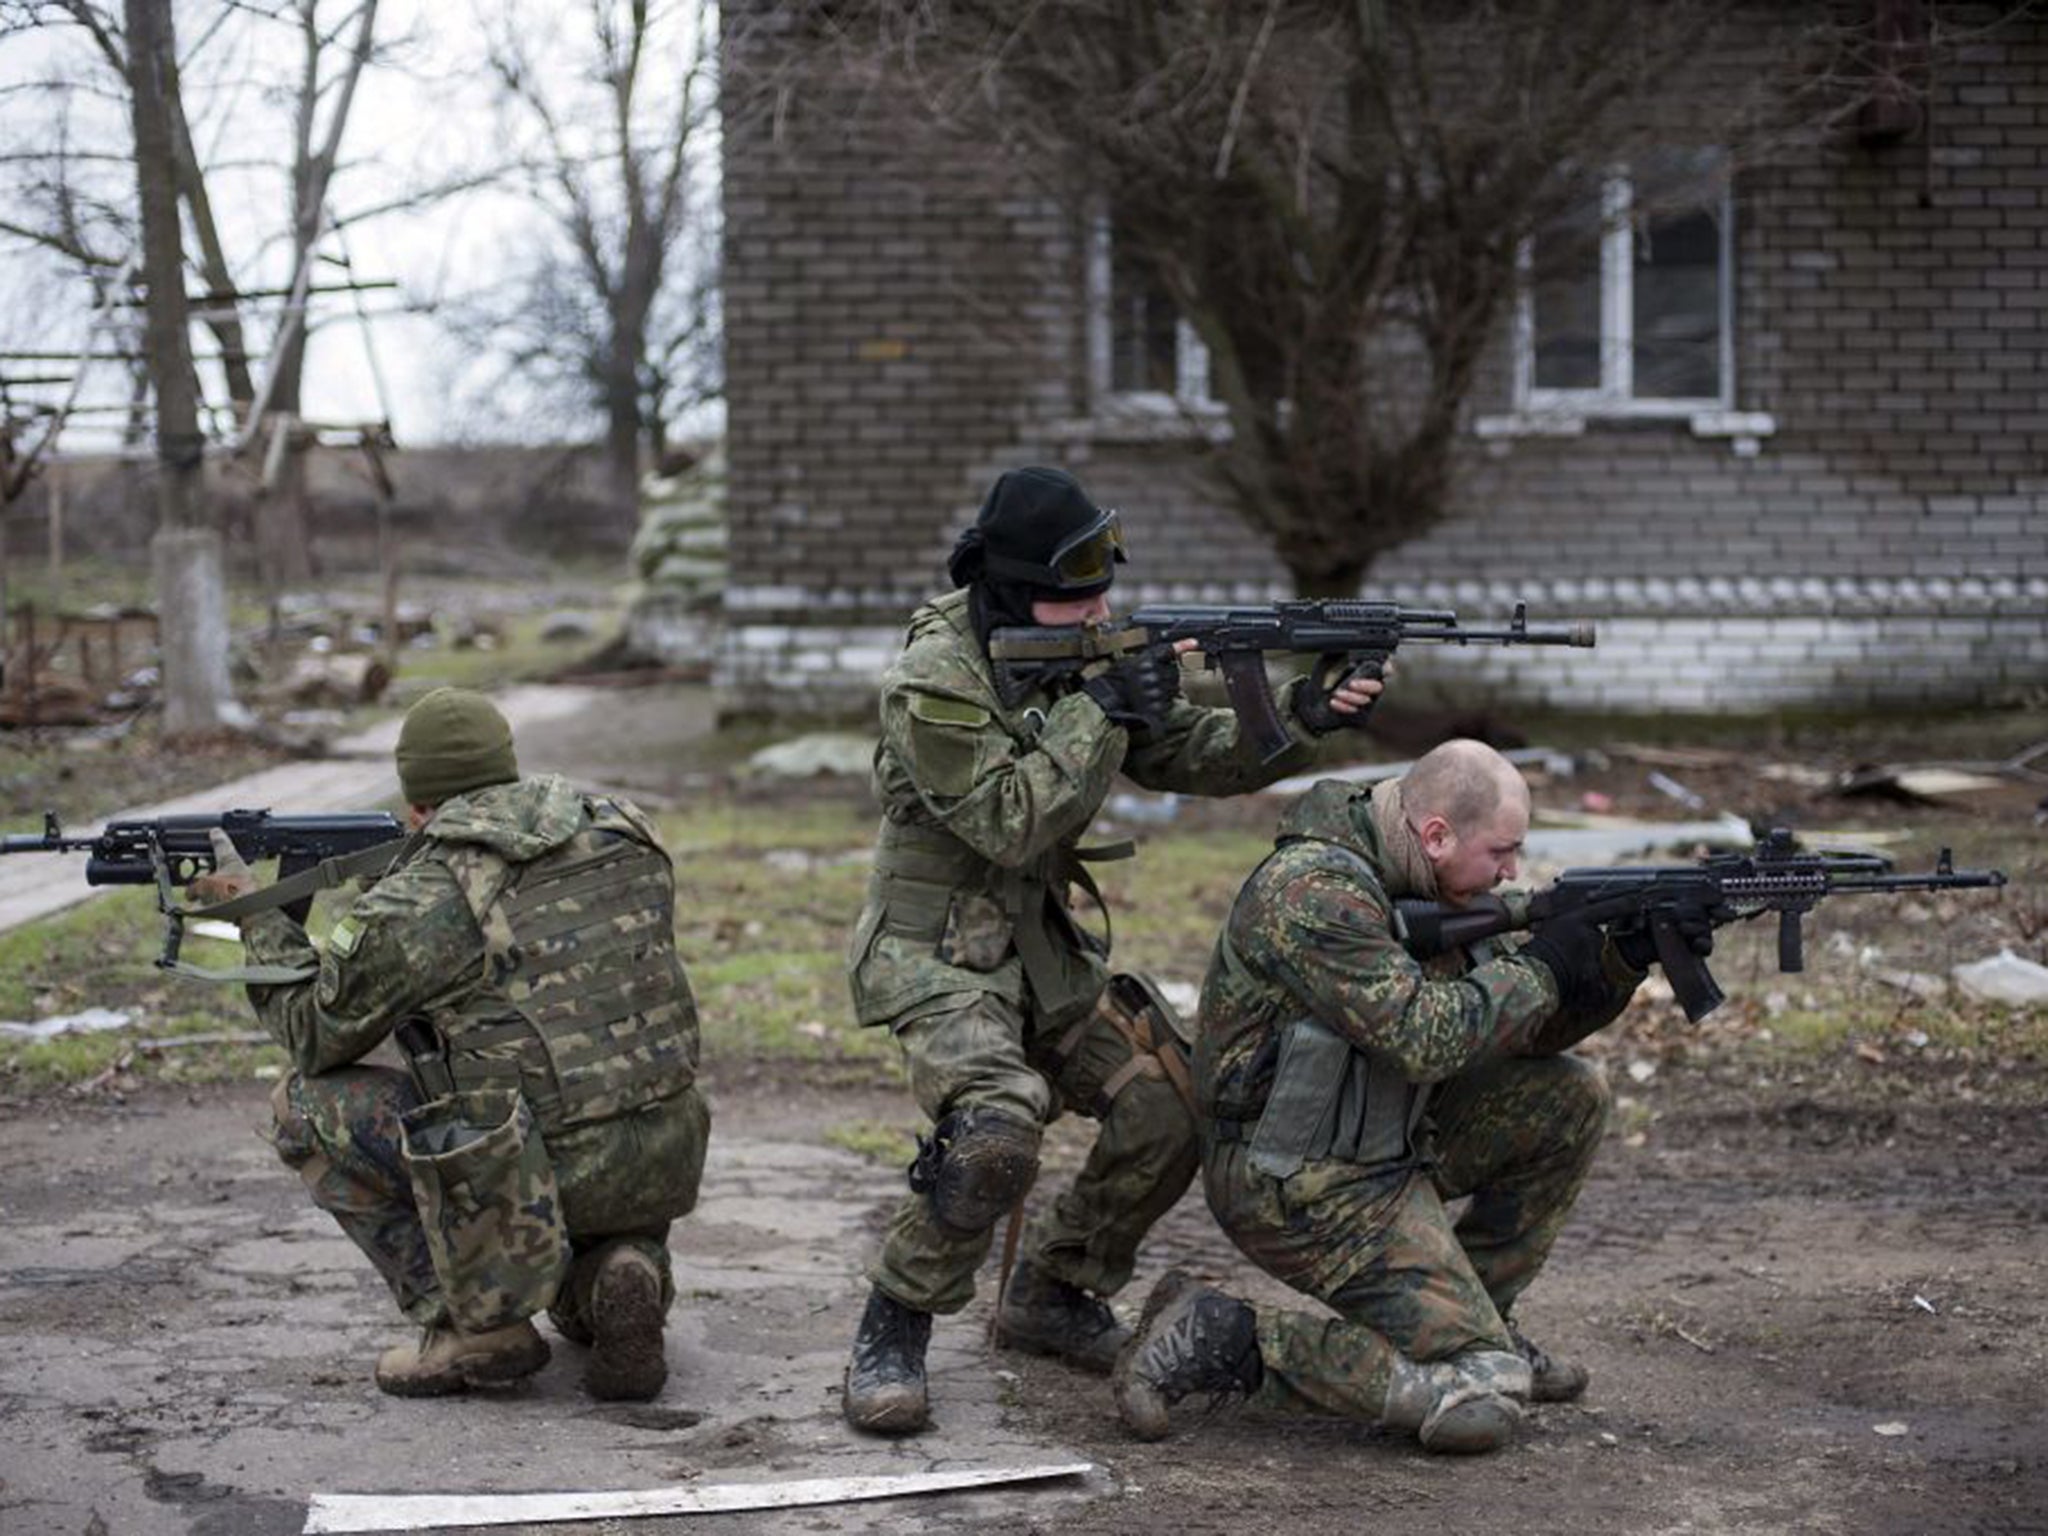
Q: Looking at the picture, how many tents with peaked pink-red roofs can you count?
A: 0